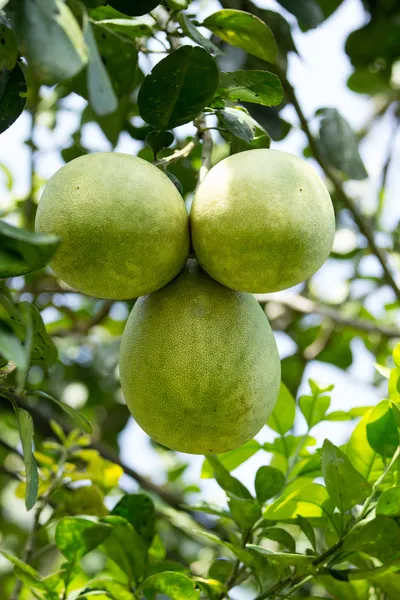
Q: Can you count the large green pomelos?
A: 3